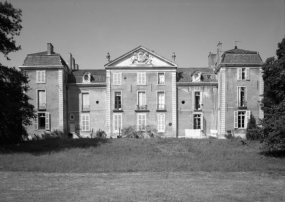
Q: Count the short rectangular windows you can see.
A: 5